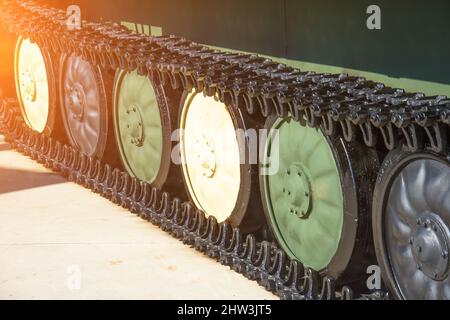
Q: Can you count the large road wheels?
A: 6